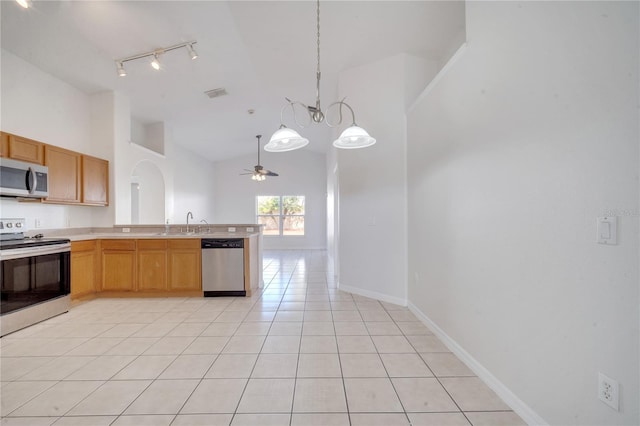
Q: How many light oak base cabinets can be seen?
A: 4